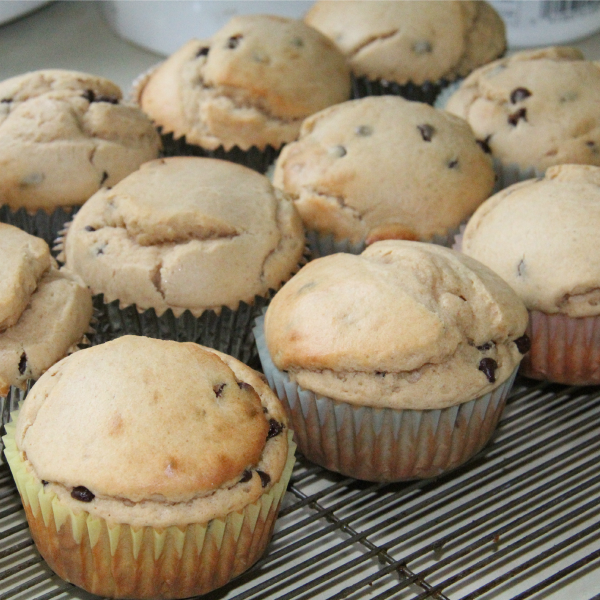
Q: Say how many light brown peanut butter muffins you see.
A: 10